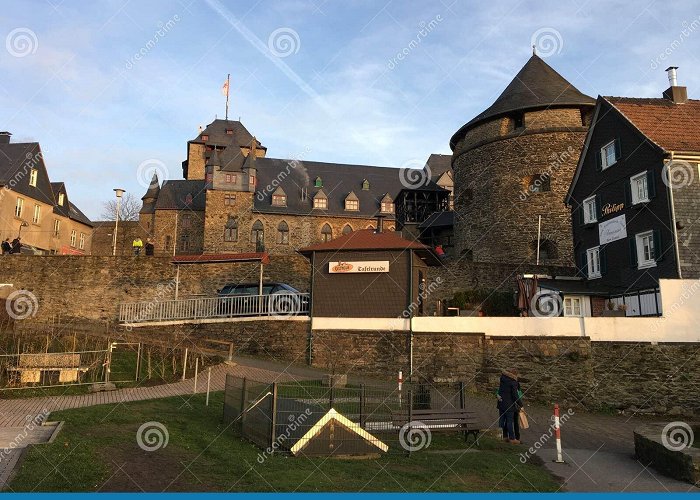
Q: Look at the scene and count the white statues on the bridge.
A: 0